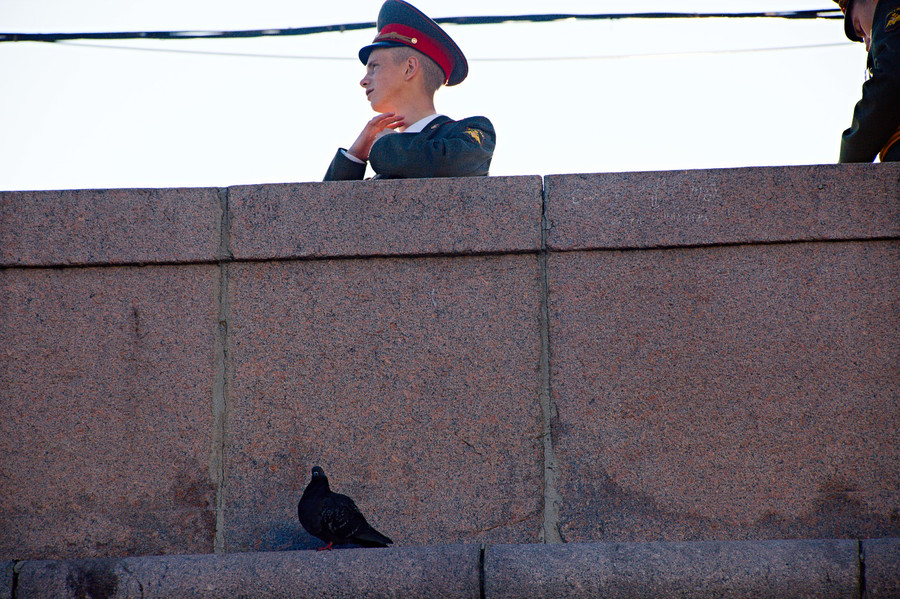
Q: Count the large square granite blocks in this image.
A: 3